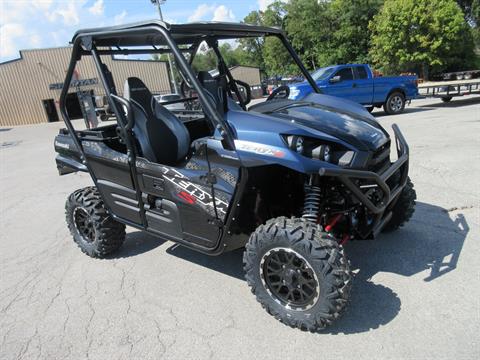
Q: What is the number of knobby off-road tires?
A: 3